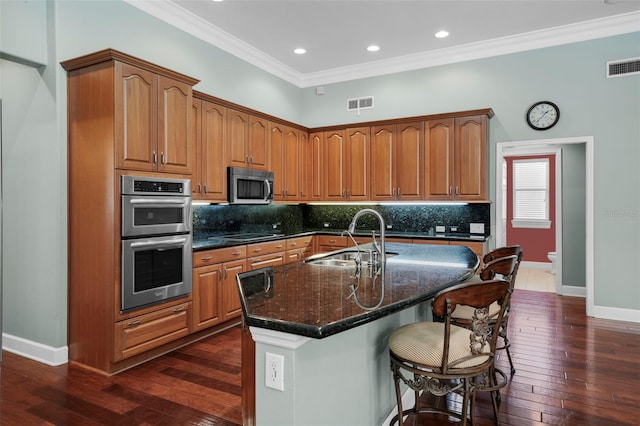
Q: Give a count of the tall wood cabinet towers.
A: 1